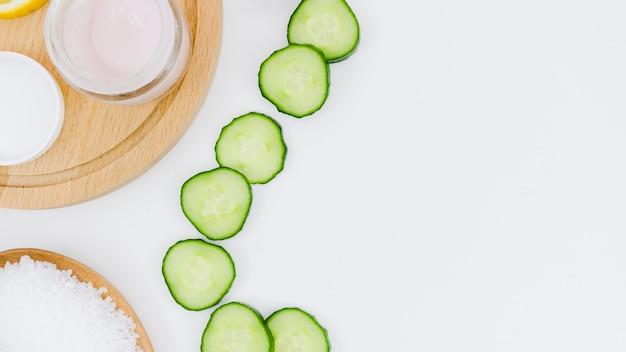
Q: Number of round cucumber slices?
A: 7